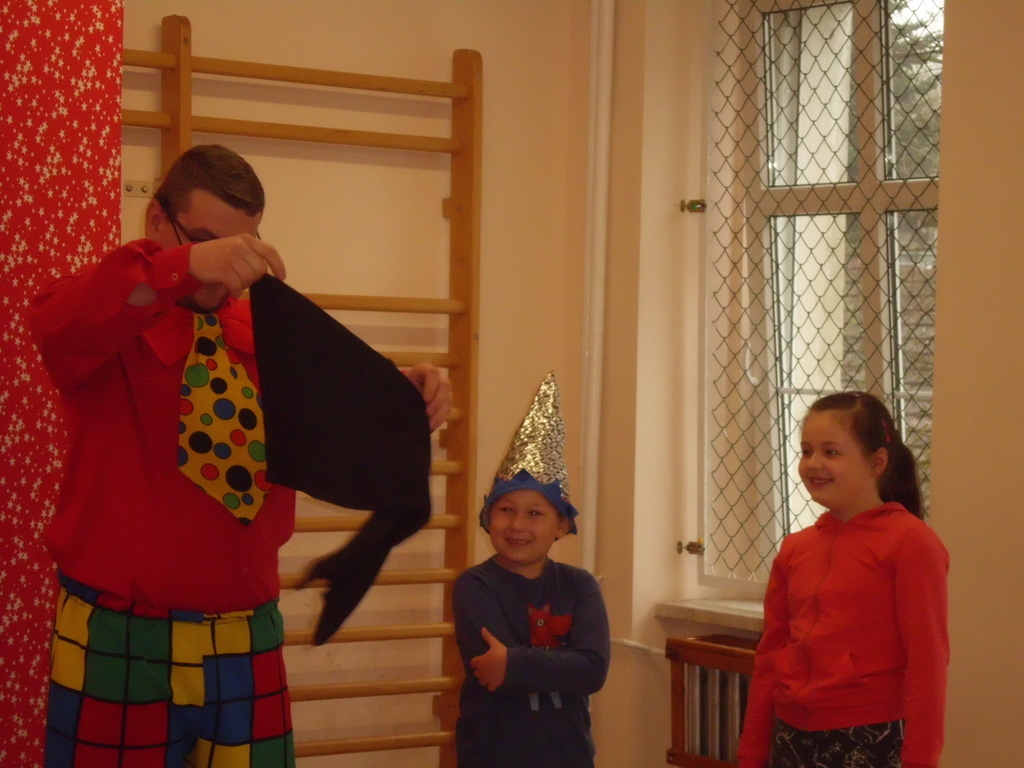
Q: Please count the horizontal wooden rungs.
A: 11